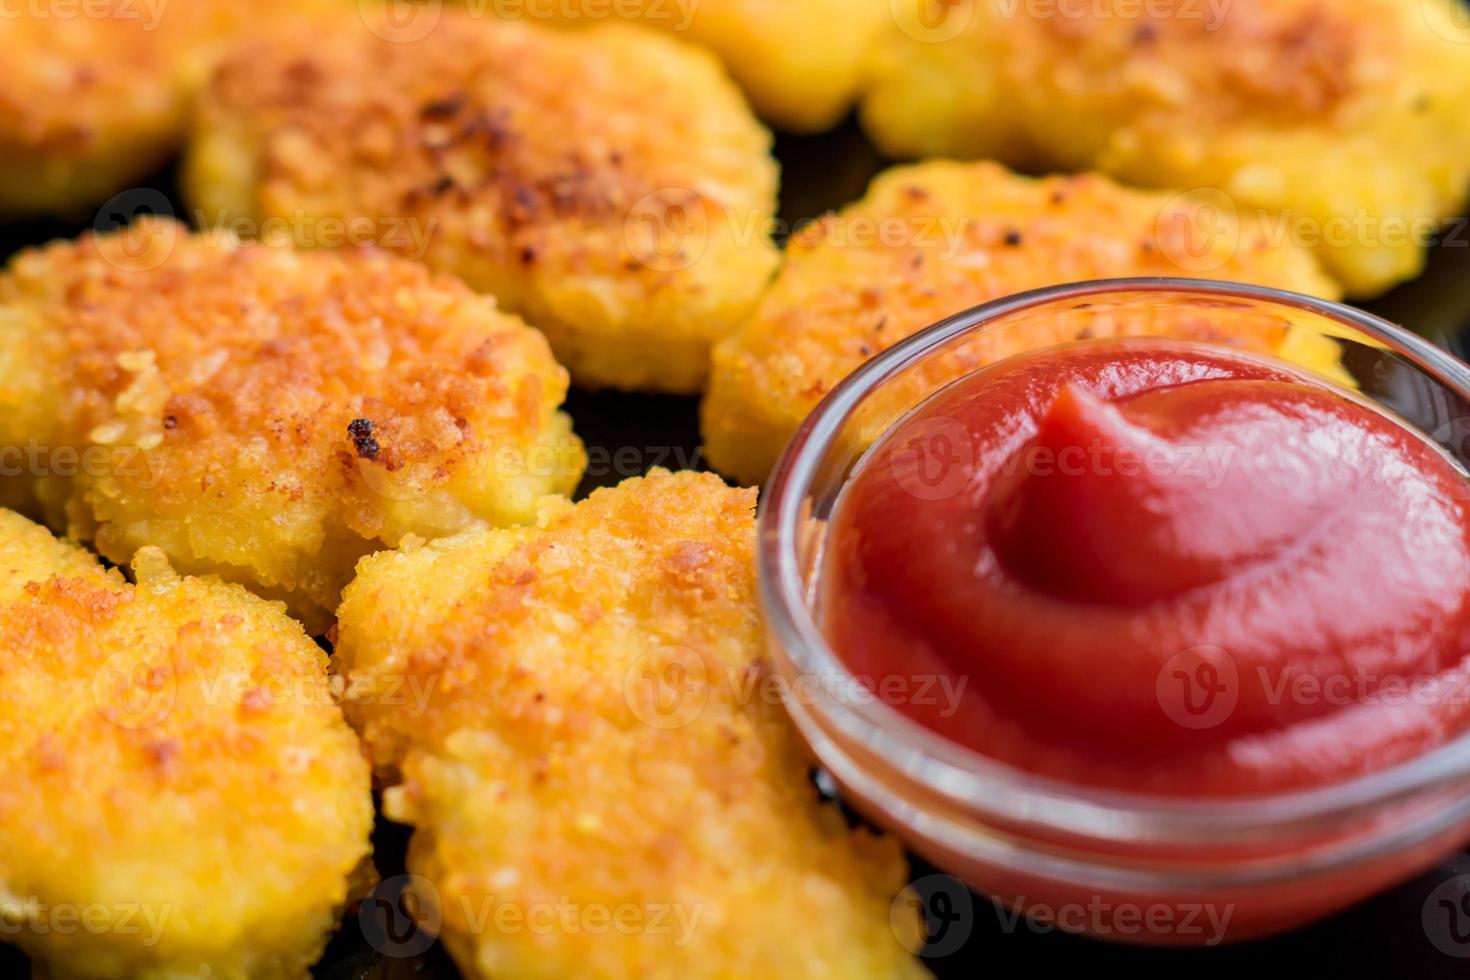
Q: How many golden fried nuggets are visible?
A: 8